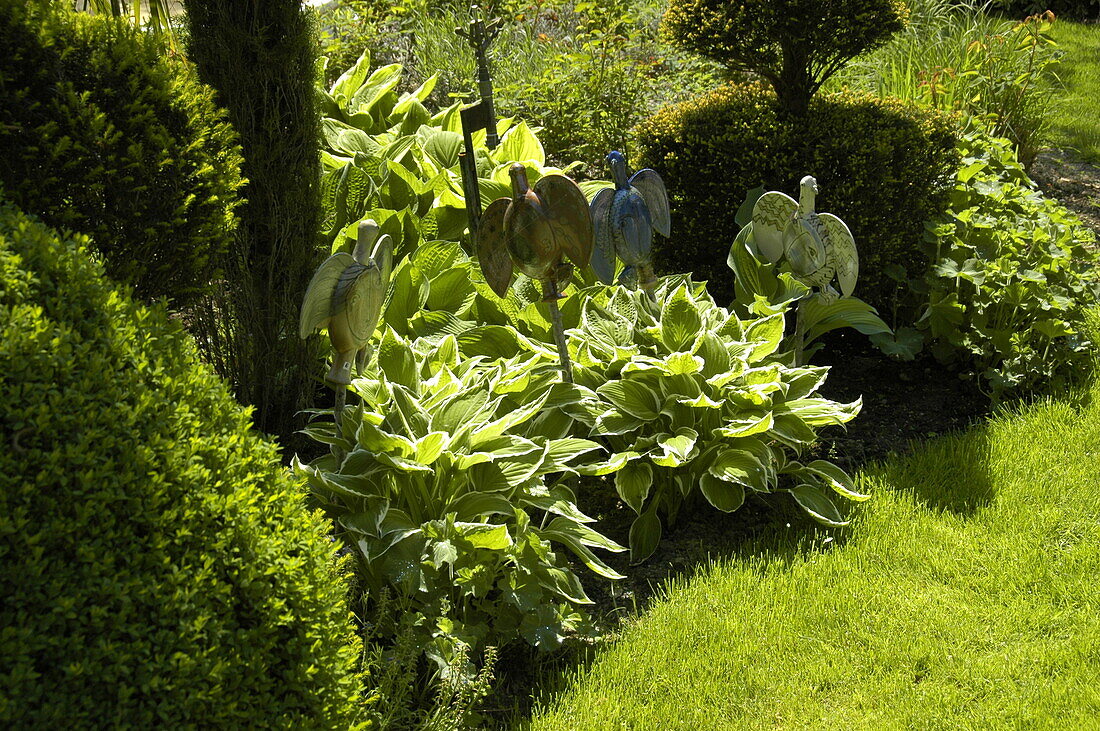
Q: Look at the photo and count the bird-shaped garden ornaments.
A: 4